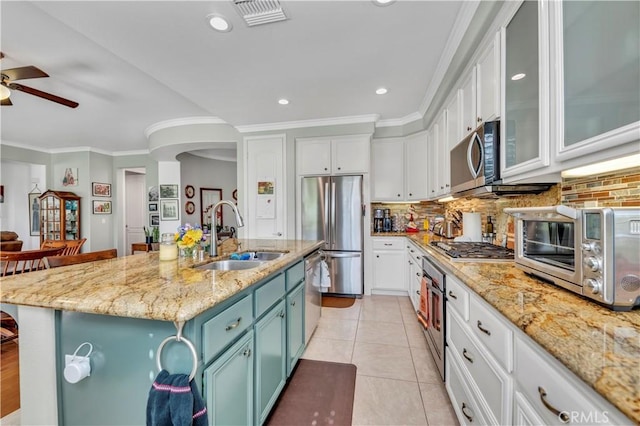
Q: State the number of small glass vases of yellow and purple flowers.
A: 1